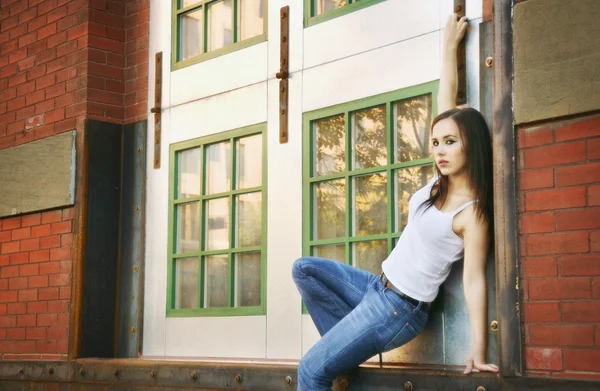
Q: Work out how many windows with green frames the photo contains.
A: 4